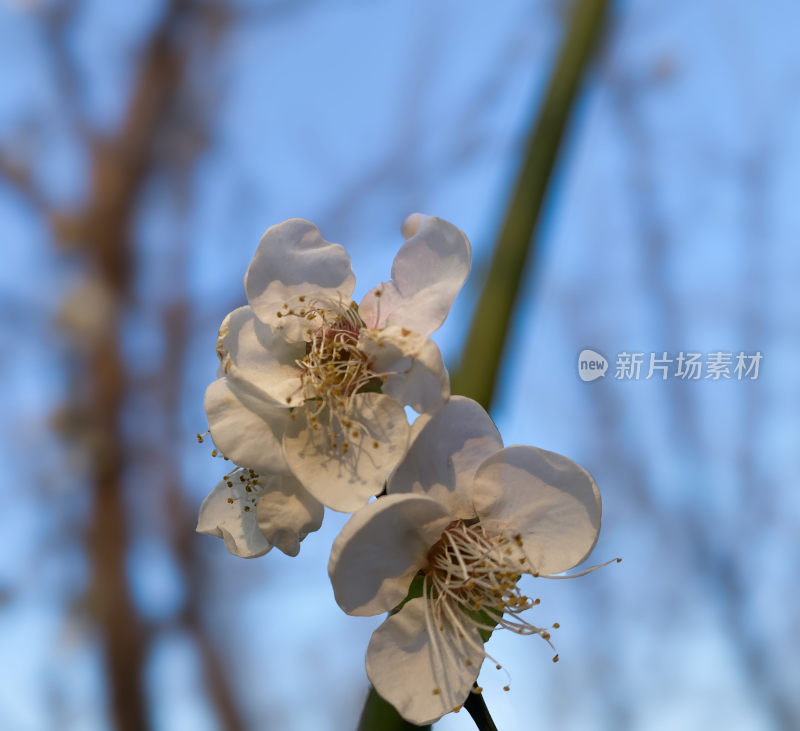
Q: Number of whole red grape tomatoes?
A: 0